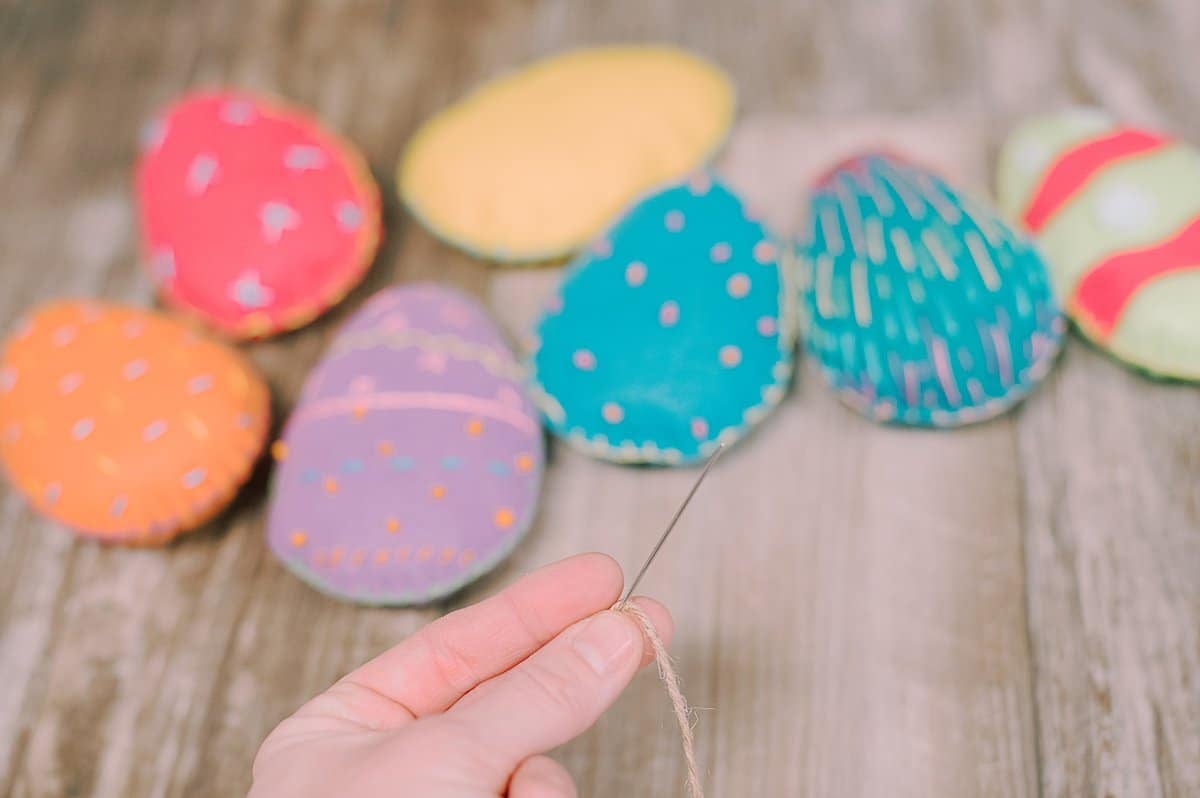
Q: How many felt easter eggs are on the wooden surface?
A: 7